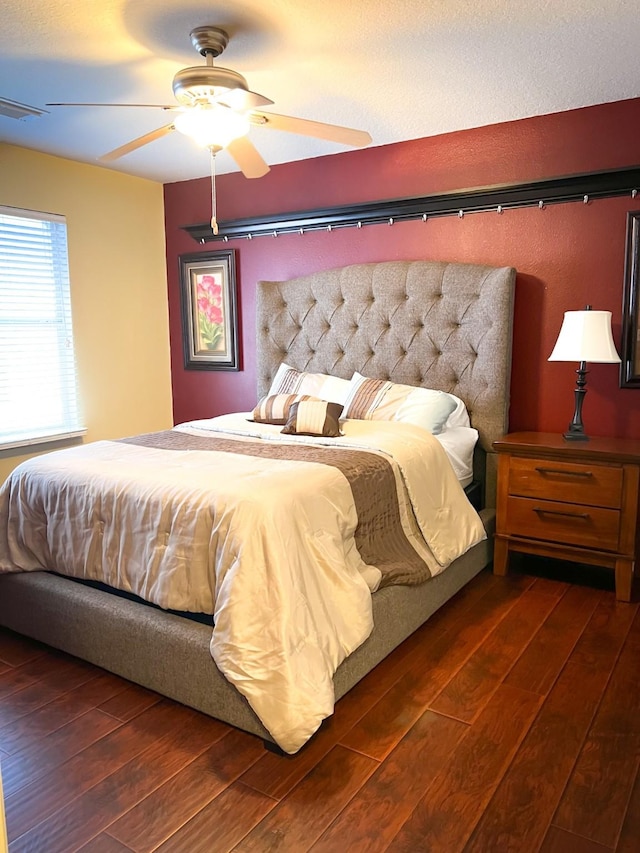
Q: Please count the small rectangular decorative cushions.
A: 2